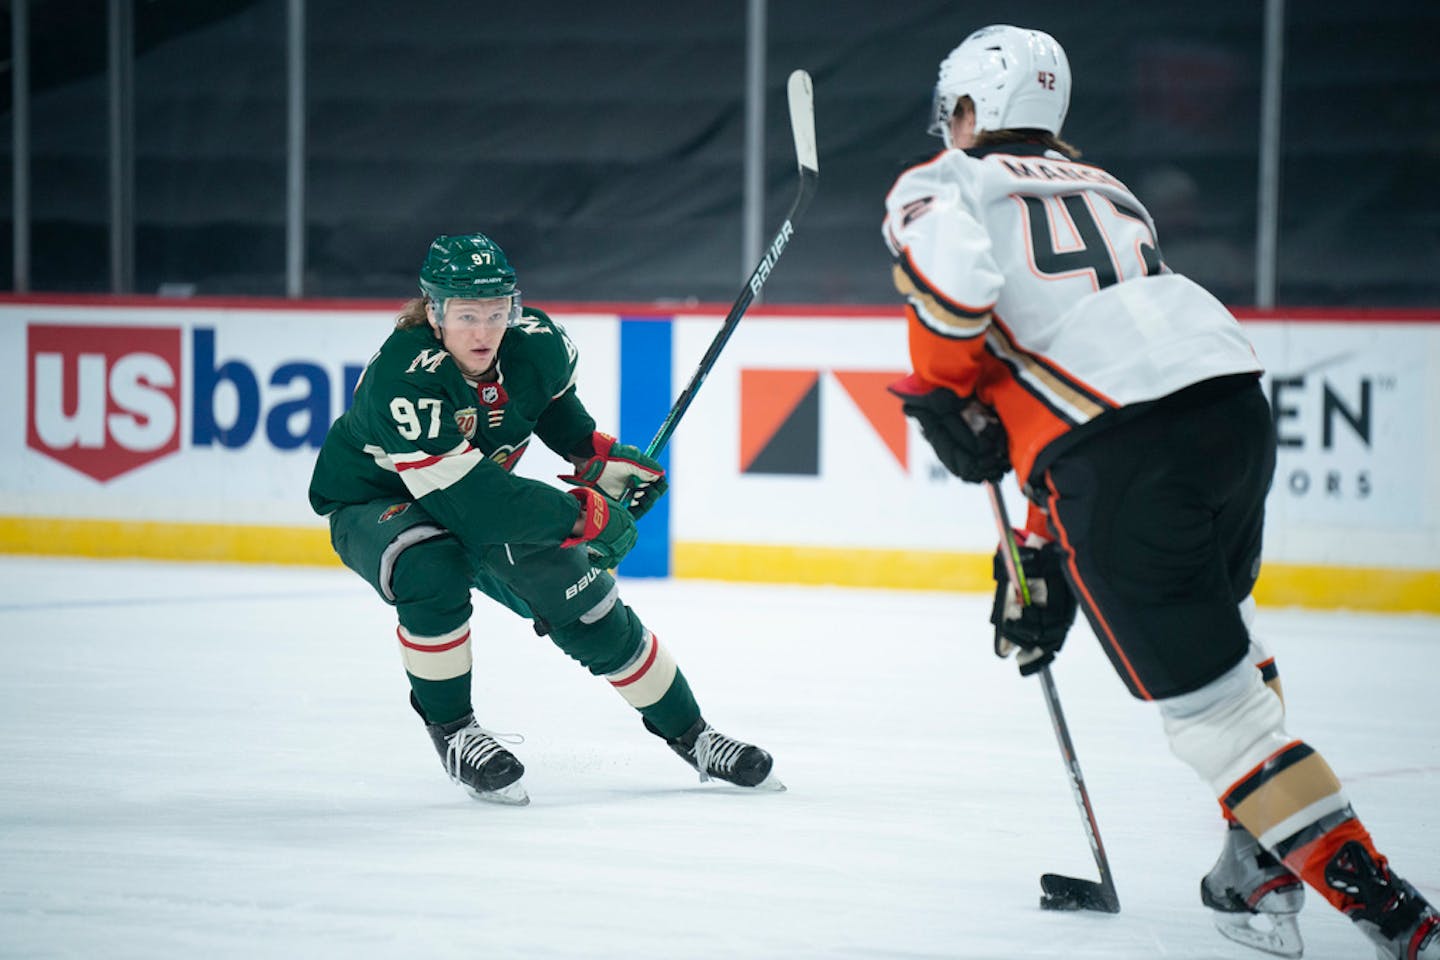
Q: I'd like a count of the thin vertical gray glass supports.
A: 5